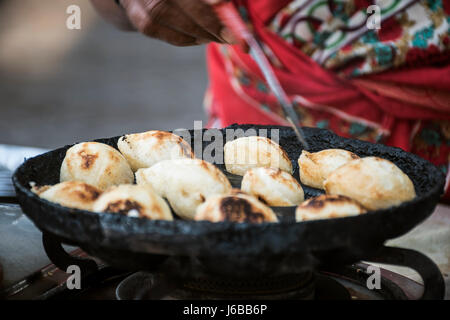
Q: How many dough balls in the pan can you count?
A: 11